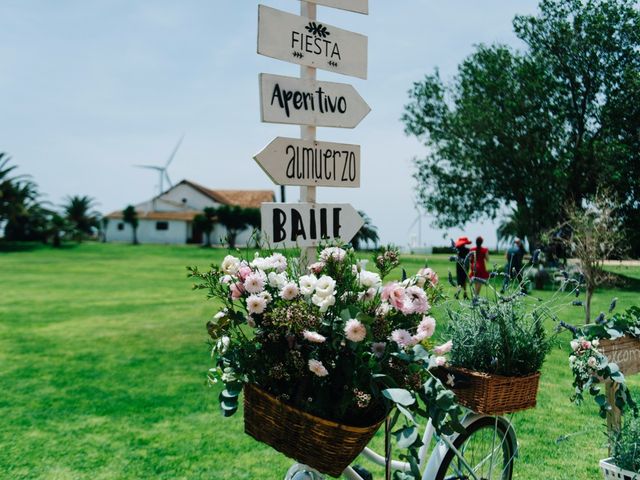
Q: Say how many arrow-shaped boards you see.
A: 3